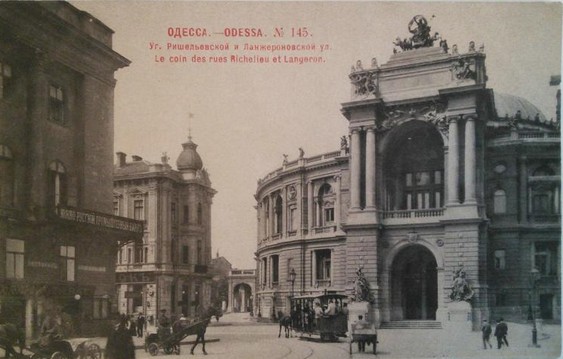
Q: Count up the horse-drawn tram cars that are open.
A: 1